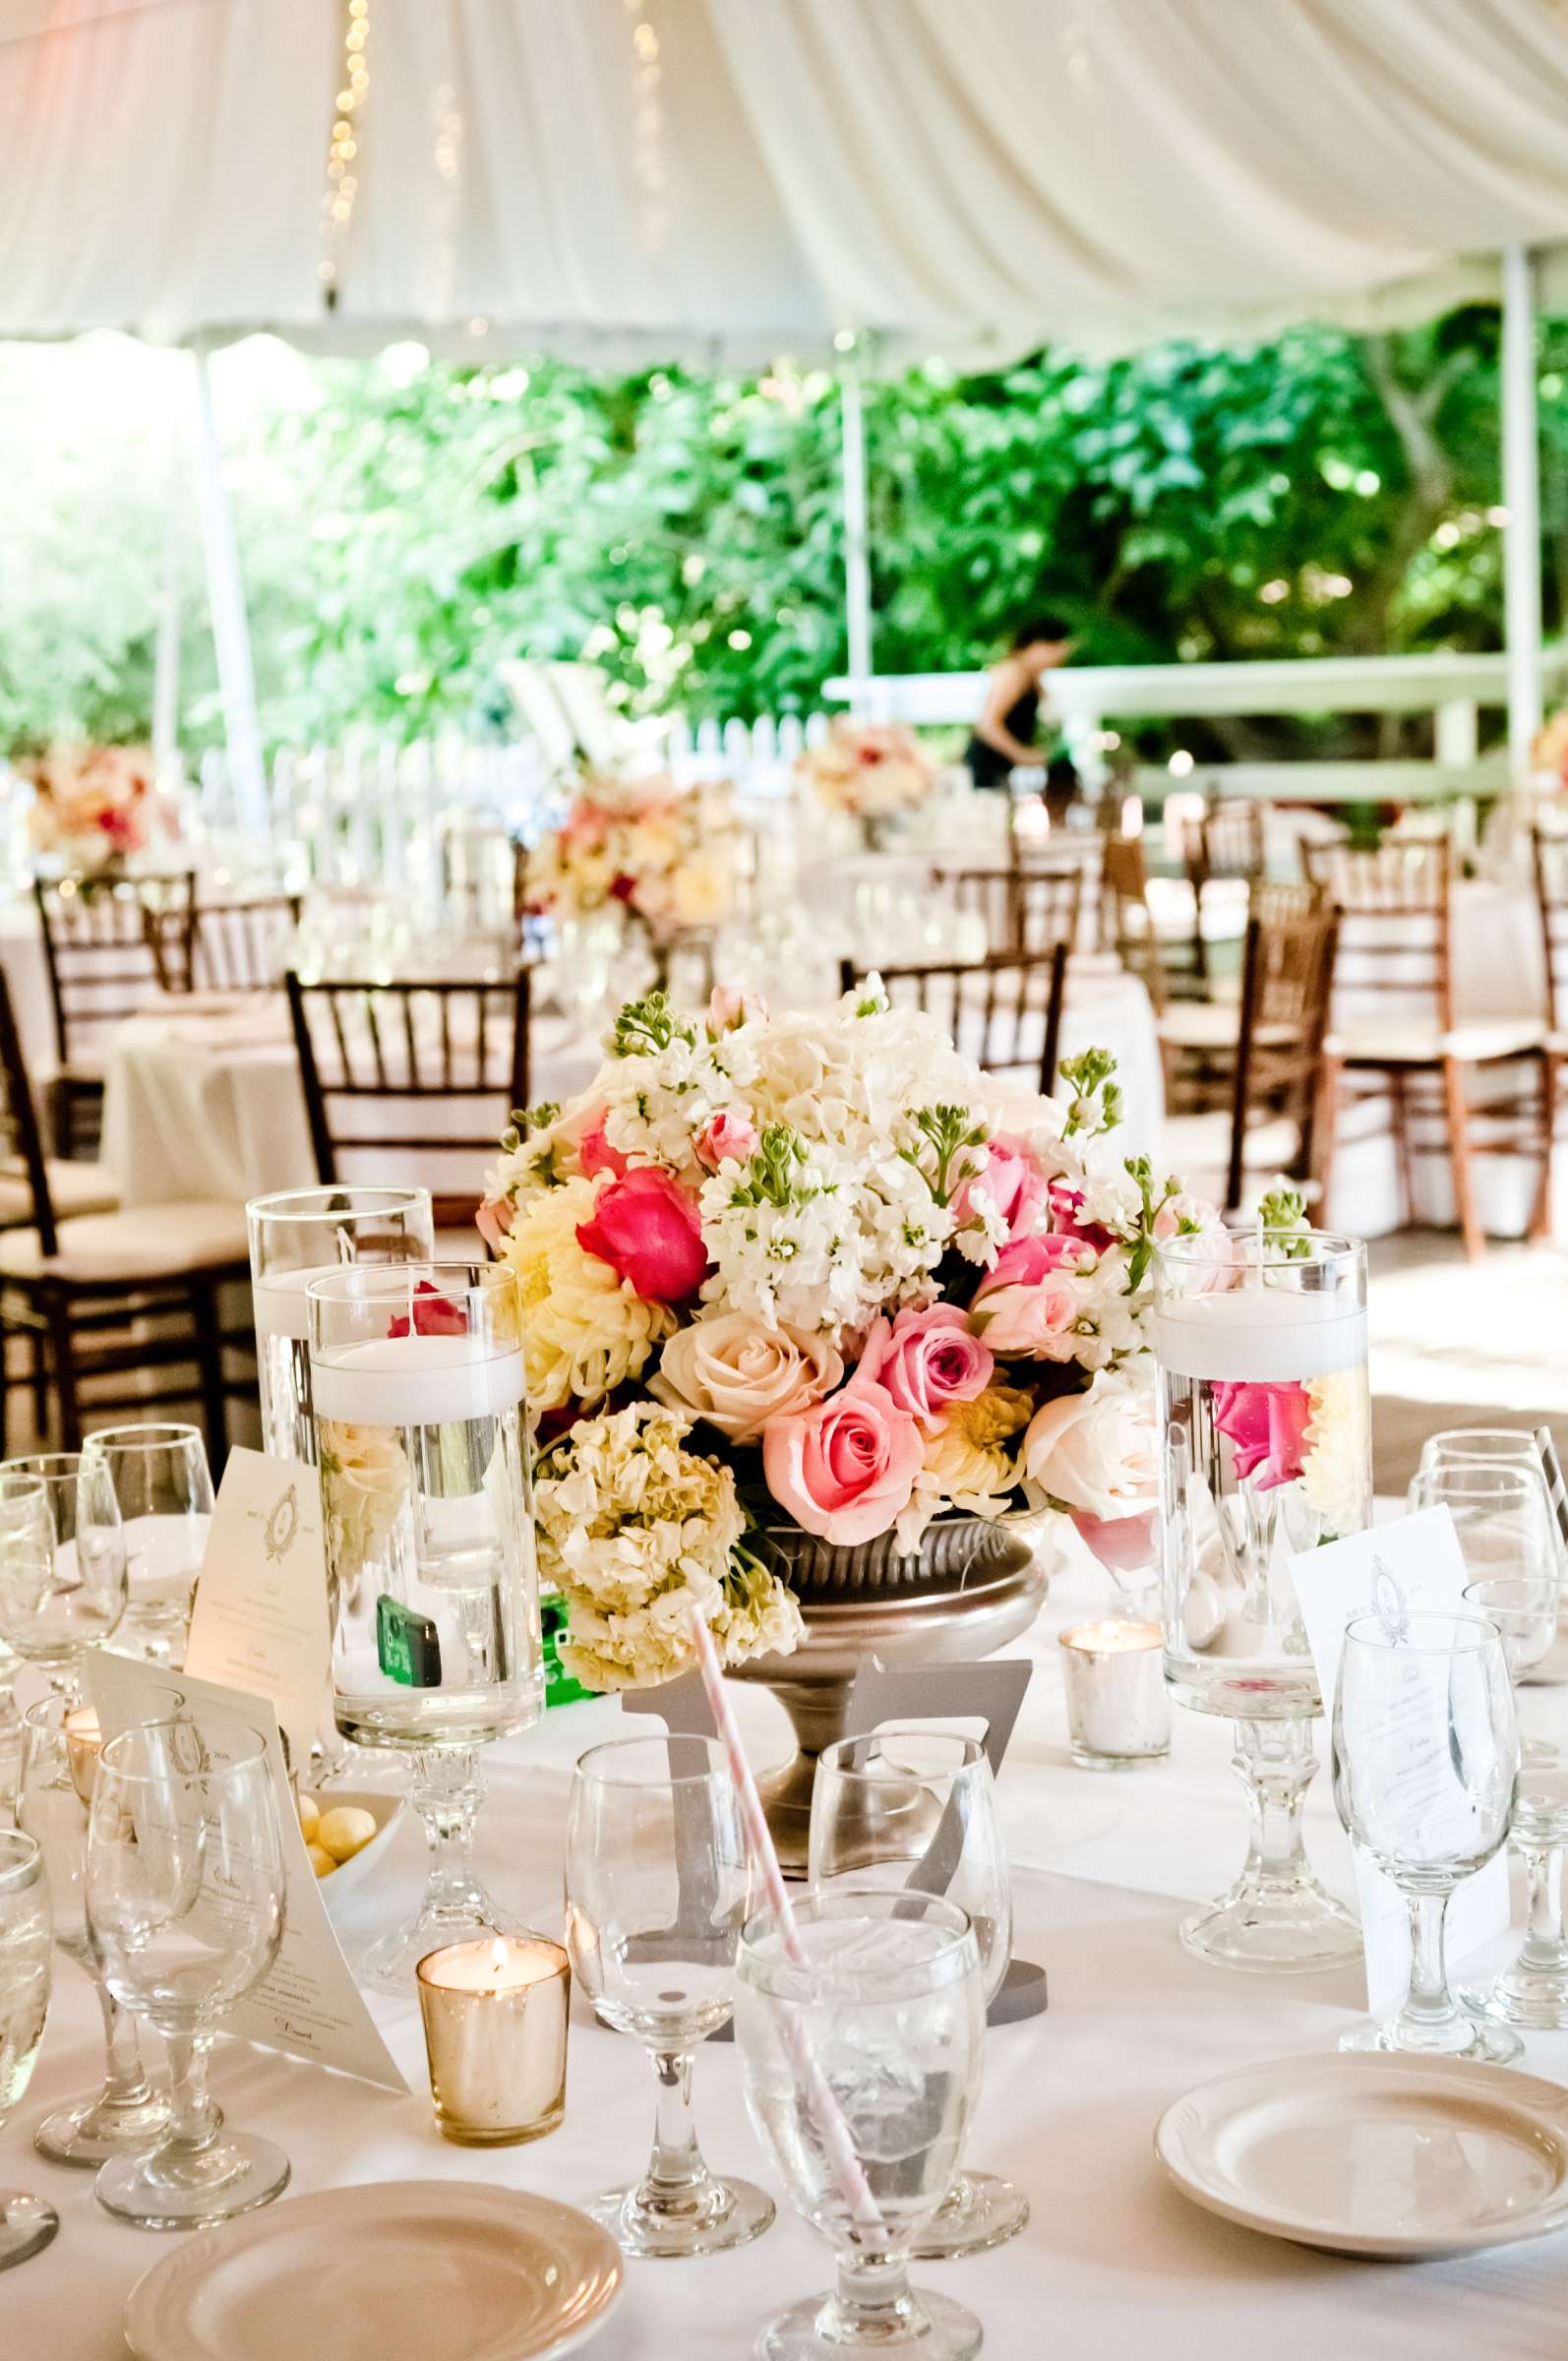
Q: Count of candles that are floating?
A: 3